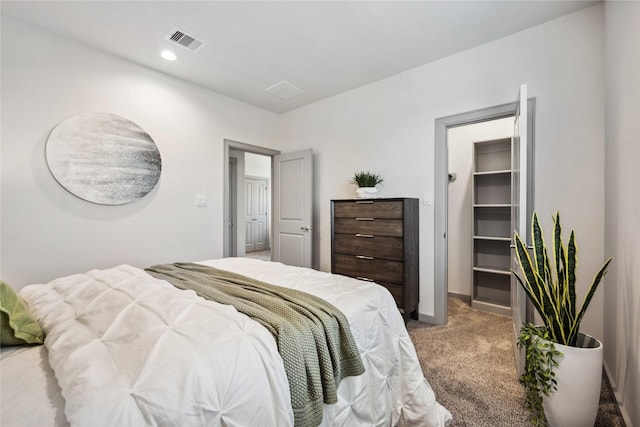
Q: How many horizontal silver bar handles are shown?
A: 5